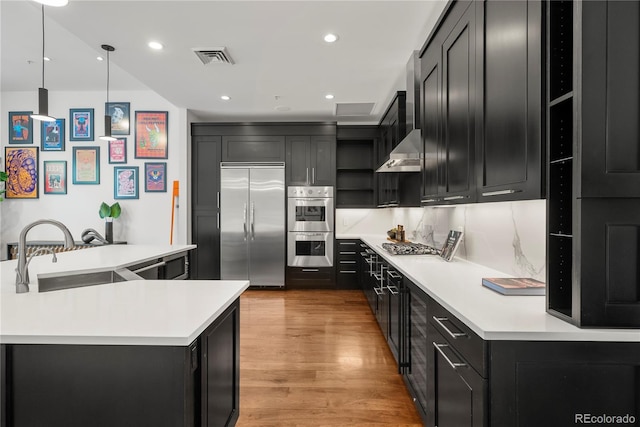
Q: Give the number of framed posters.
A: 11